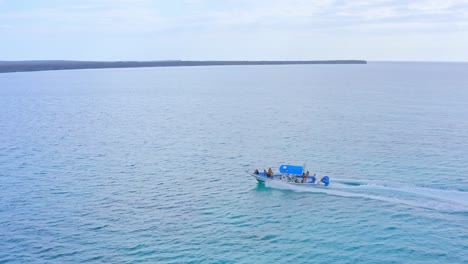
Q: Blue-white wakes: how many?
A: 1